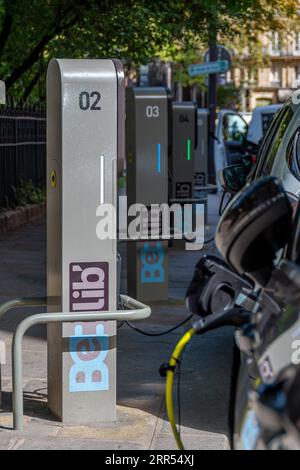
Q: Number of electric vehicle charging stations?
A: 4